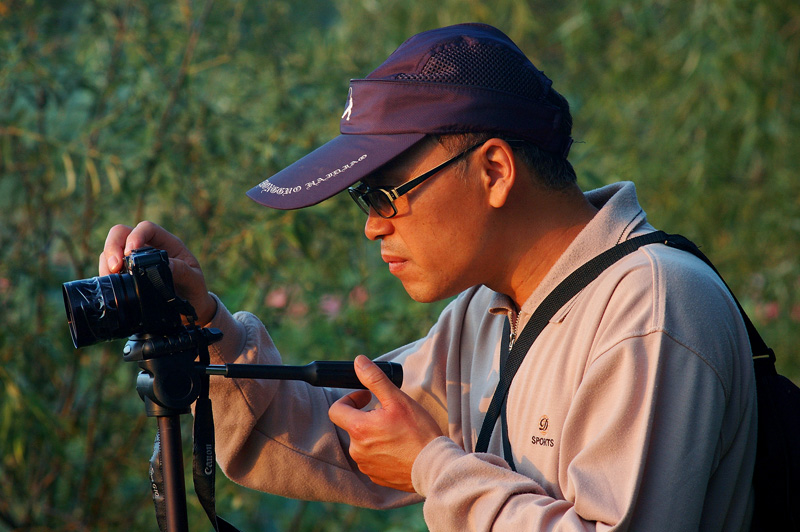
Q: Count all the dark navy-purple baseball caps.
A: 1